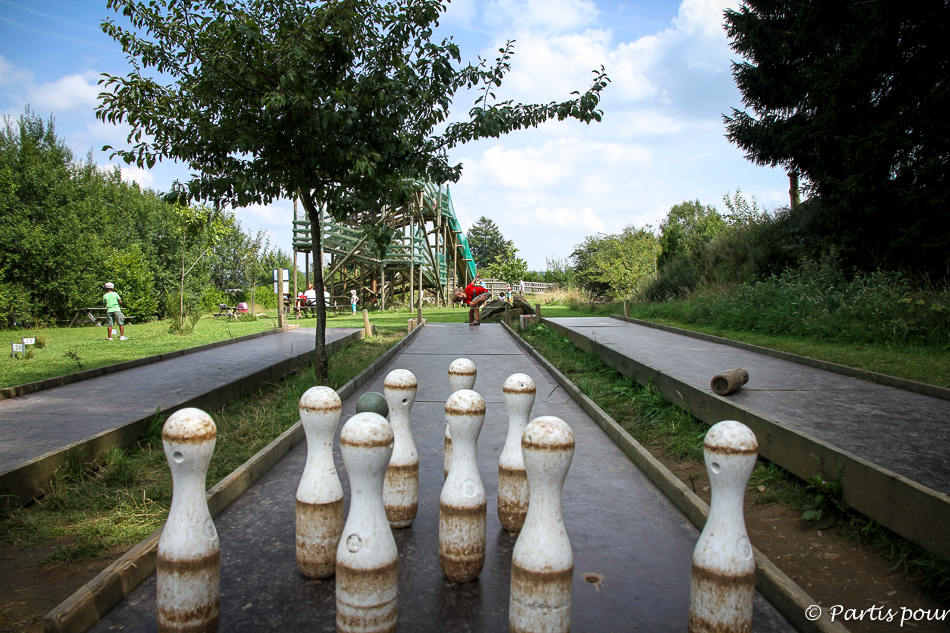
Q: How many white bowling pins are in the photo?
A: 9